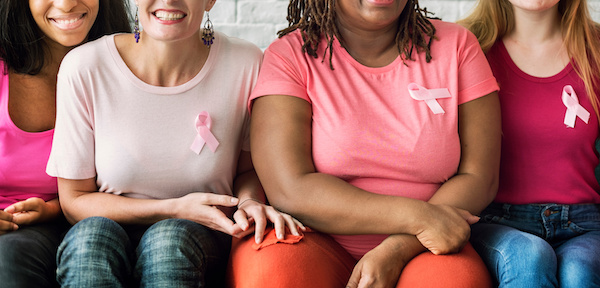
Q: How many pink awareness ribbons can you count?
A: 3